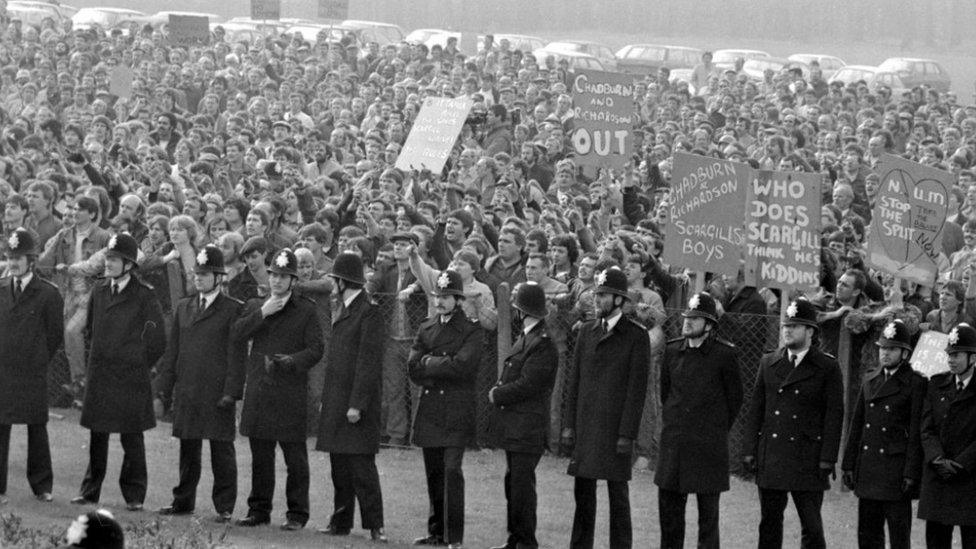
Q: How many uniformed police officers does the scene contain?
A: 13